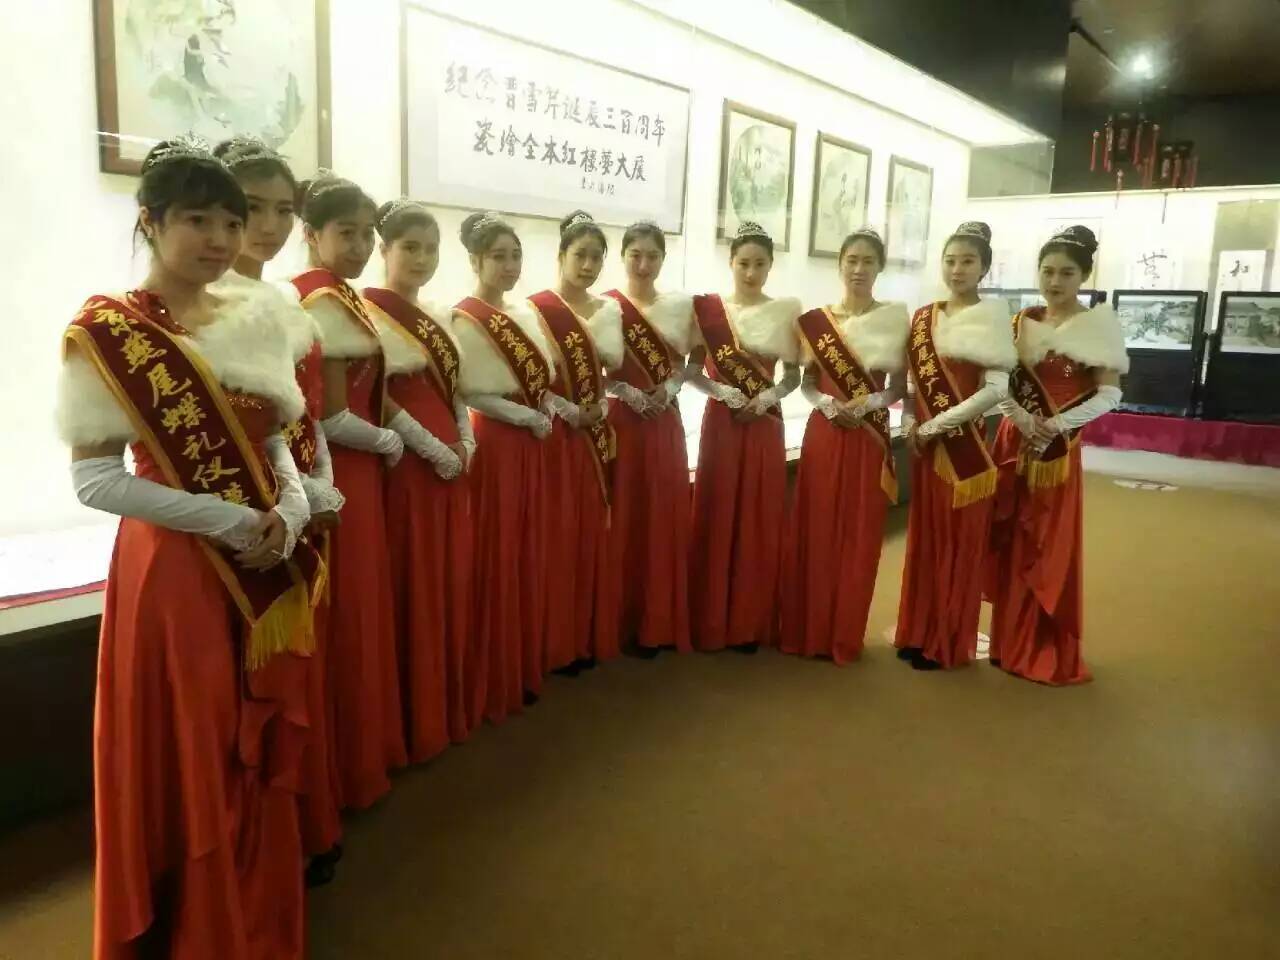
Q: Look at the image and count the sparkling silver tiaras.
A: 11